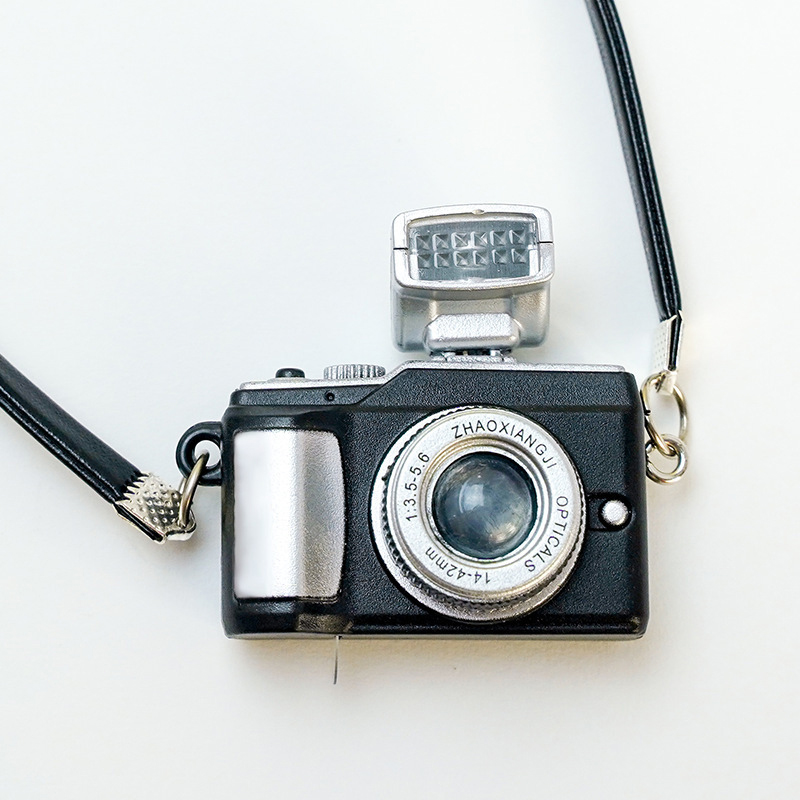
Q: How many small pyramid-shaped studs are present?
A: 12